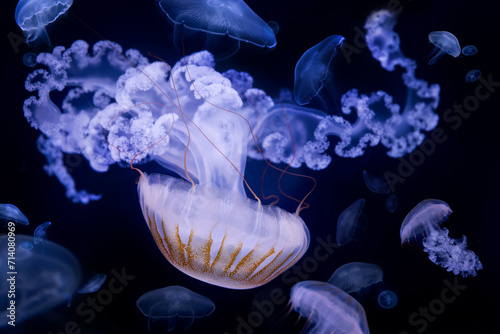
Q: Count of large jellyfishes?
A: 1